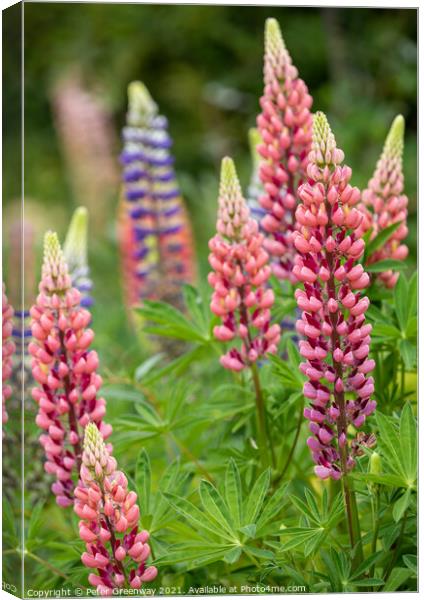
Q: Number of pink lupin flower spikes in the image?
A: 6